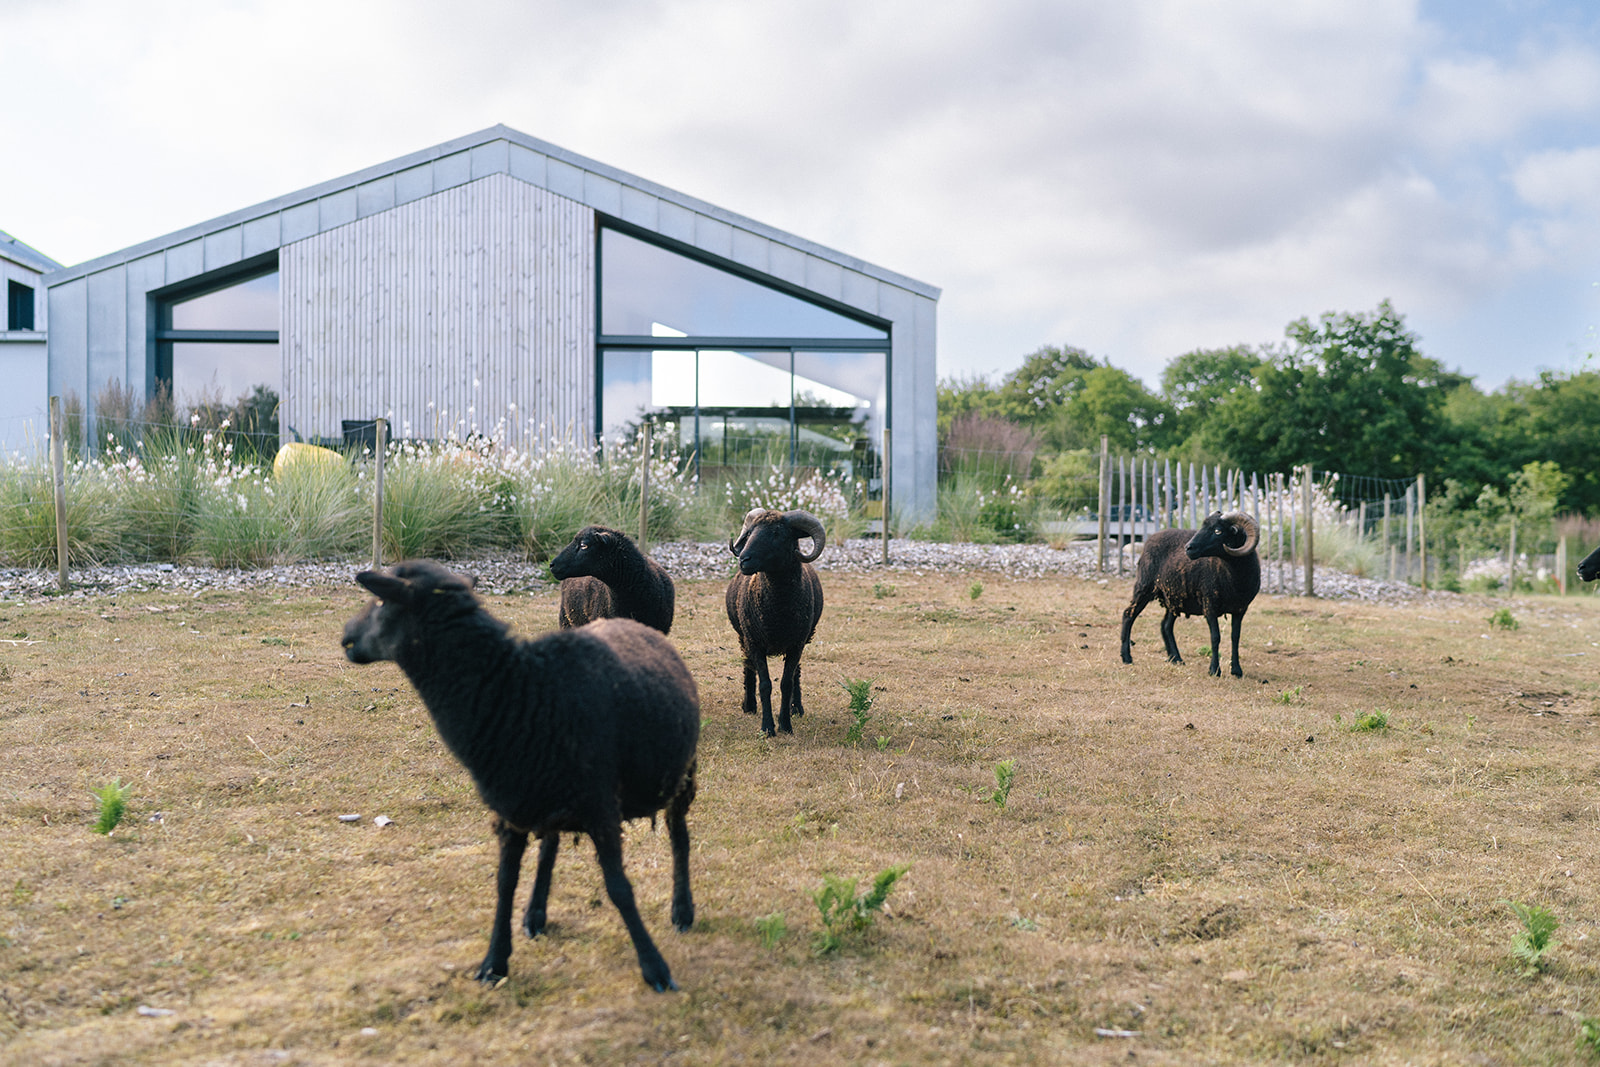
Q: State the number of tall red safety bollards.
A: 0